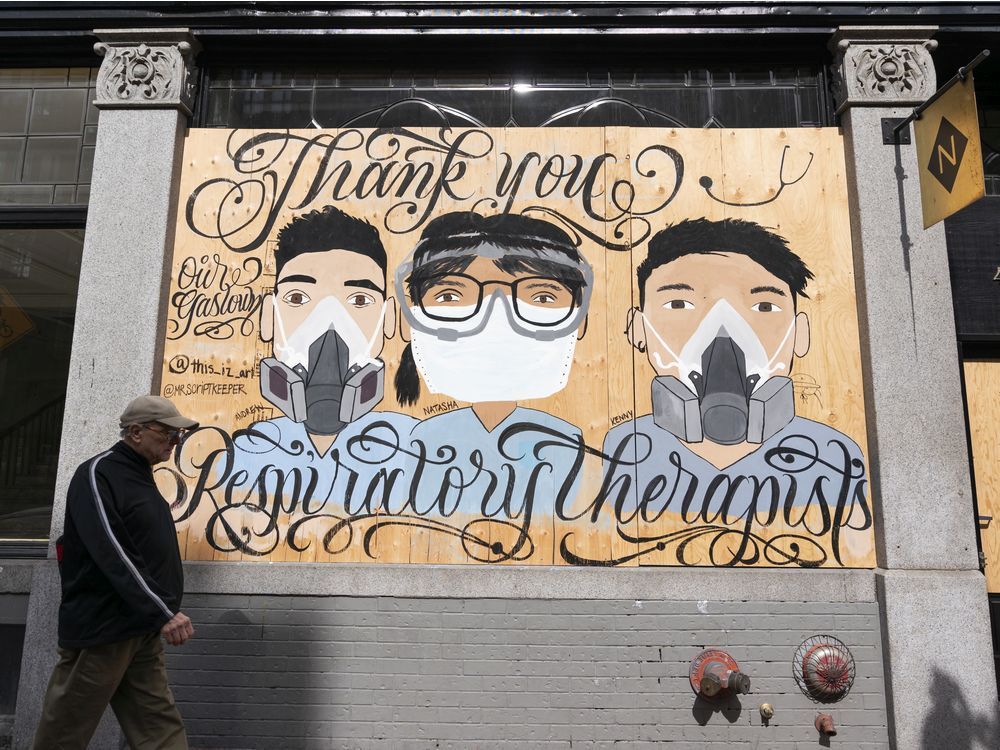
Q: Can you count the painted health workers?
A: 3